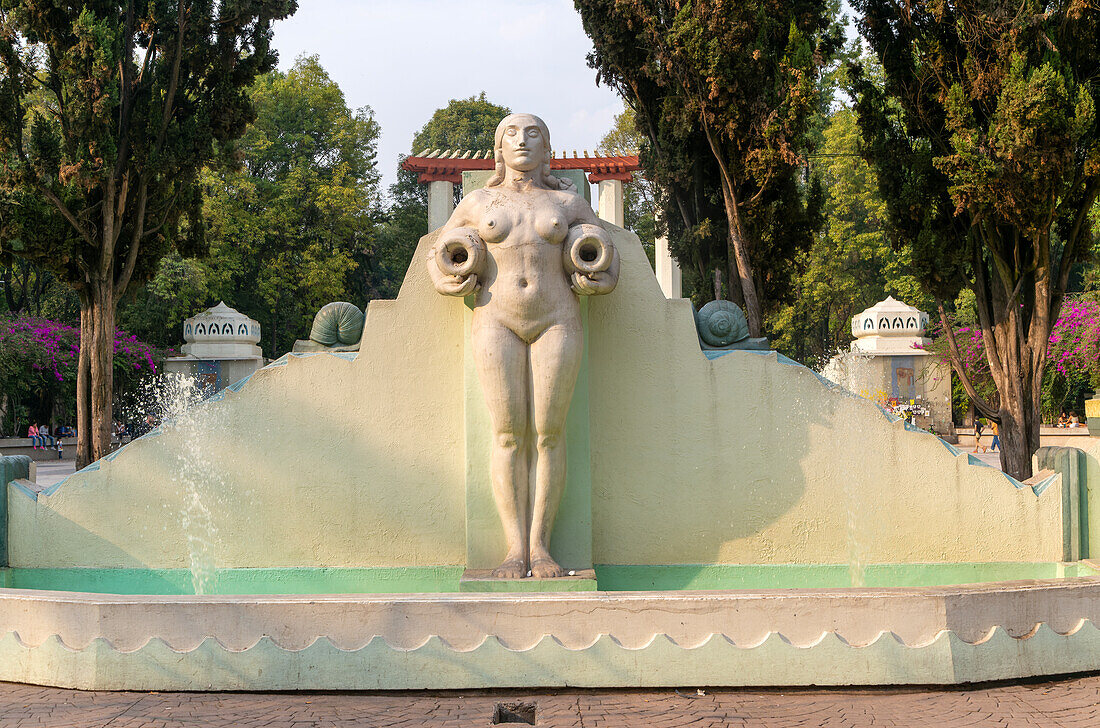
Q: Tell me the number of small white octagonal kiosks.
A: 2